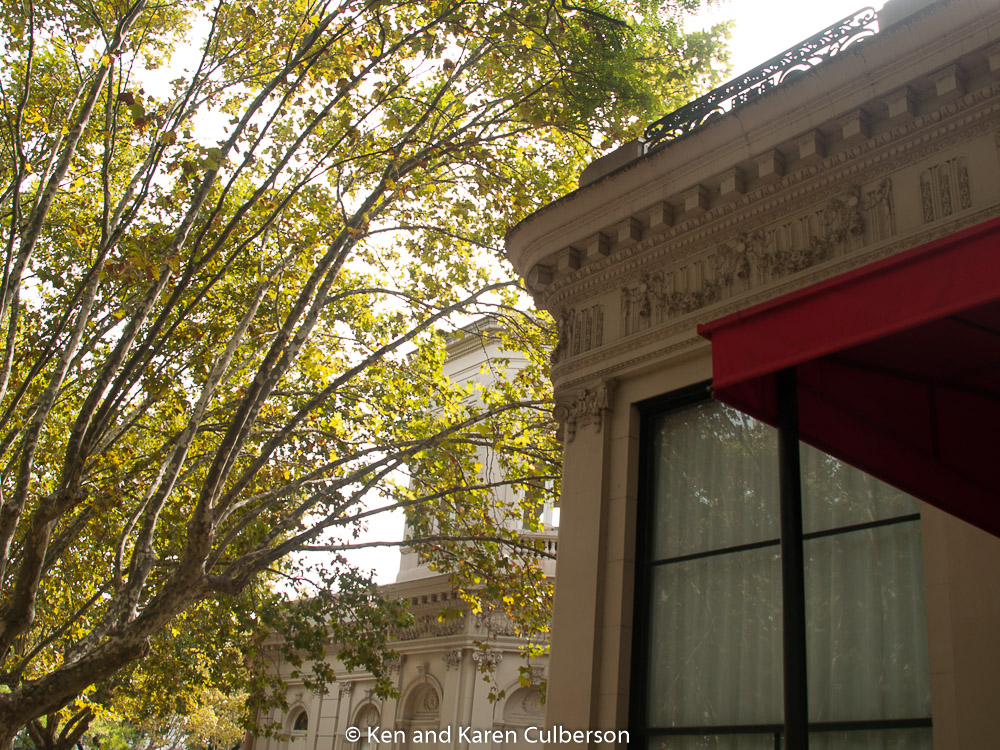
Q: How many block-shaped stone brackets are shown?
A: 13